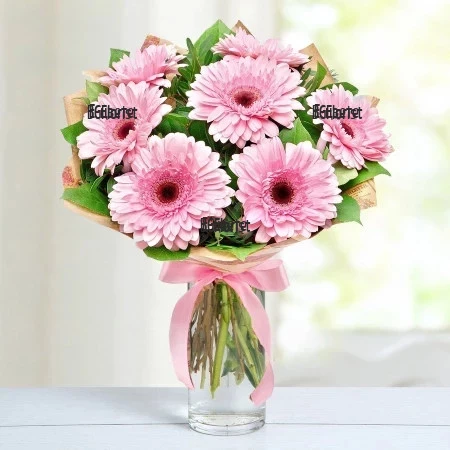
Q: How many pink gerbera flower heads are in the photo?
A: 7